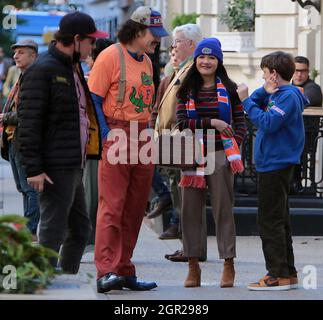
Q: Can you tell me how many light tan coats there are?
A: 1